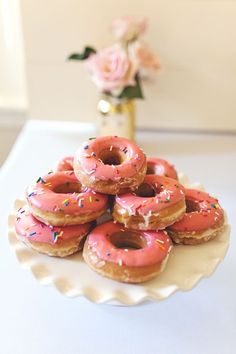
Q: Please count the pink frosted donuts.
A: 8